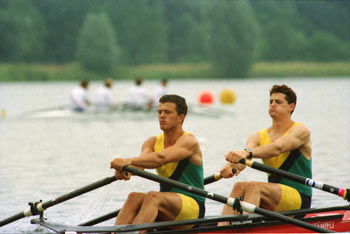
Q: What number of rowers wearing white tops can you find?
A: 4